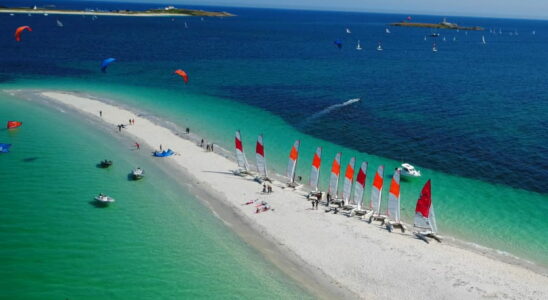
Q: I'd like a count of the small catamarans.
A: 10